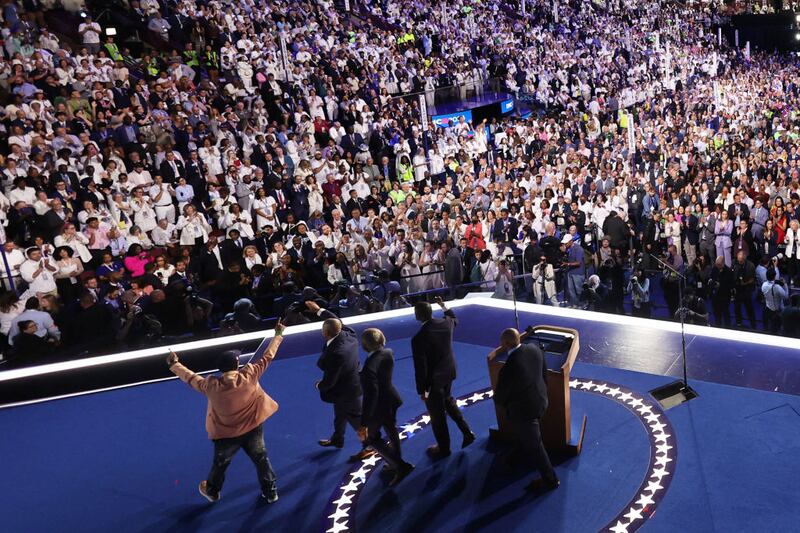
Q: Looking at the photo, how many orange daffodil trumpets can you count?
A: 0